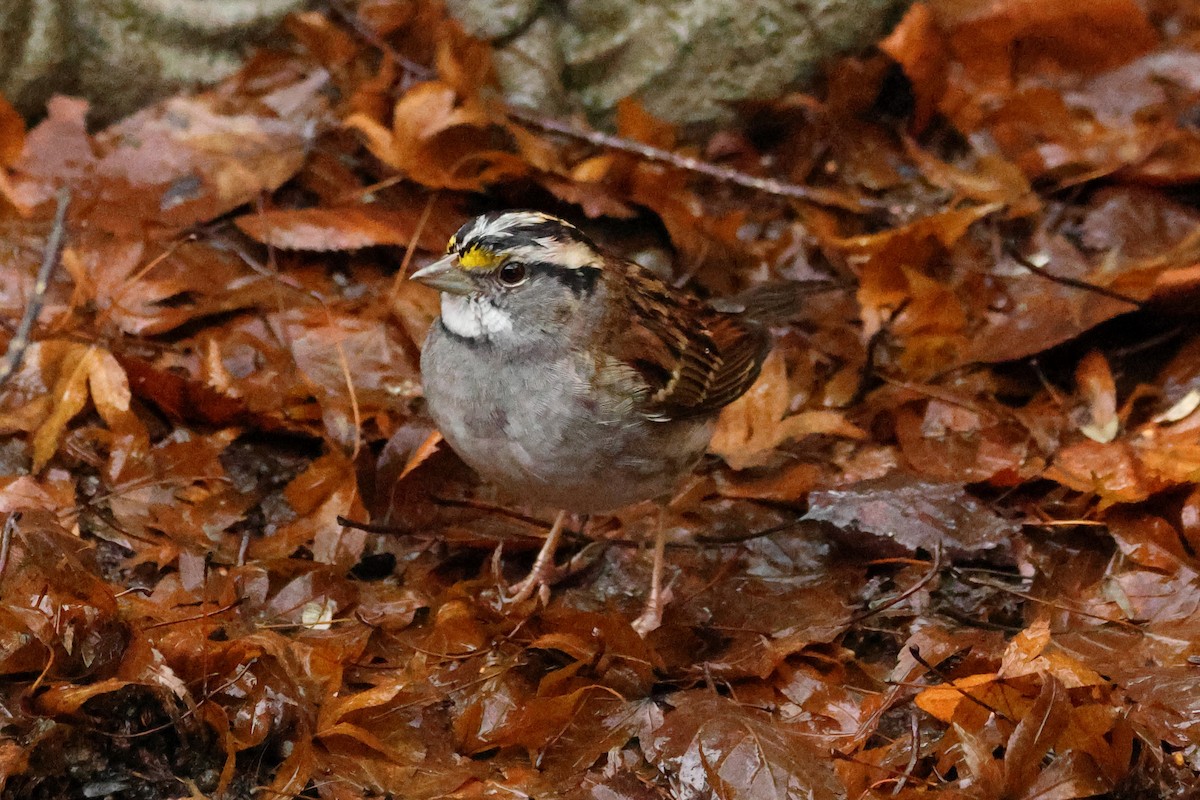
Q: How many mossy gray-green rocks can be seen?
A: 2